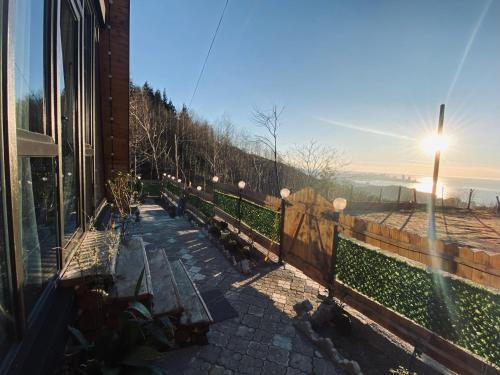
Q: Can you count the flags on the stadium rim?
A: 0